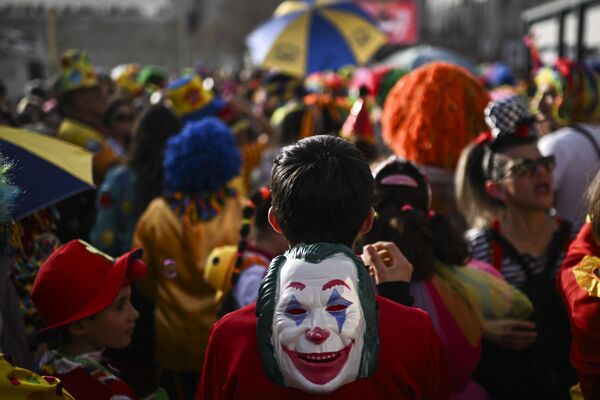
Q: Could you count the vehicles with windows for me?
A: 1